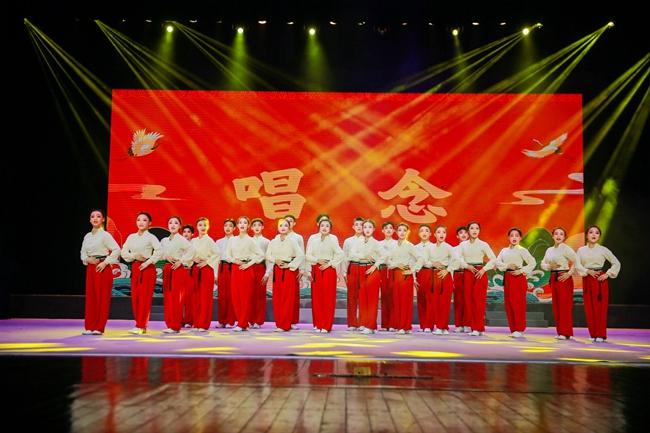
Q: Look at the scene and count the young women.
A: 14